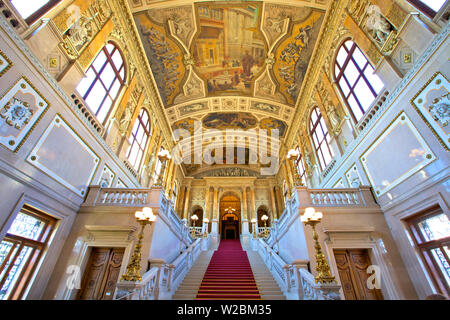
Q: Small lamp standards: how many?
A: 4